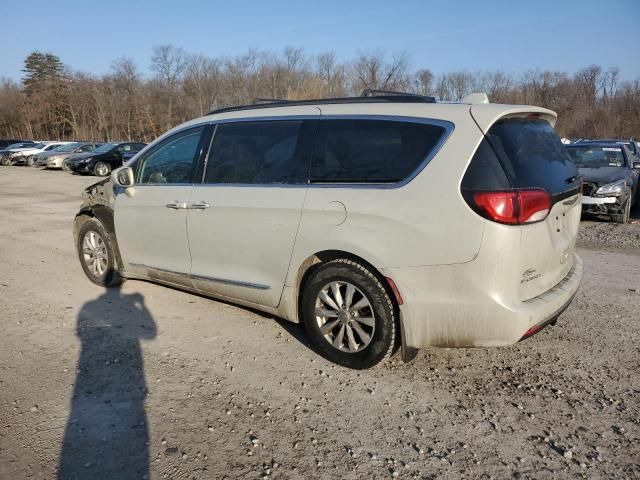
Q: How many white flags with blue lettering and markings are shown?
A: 0